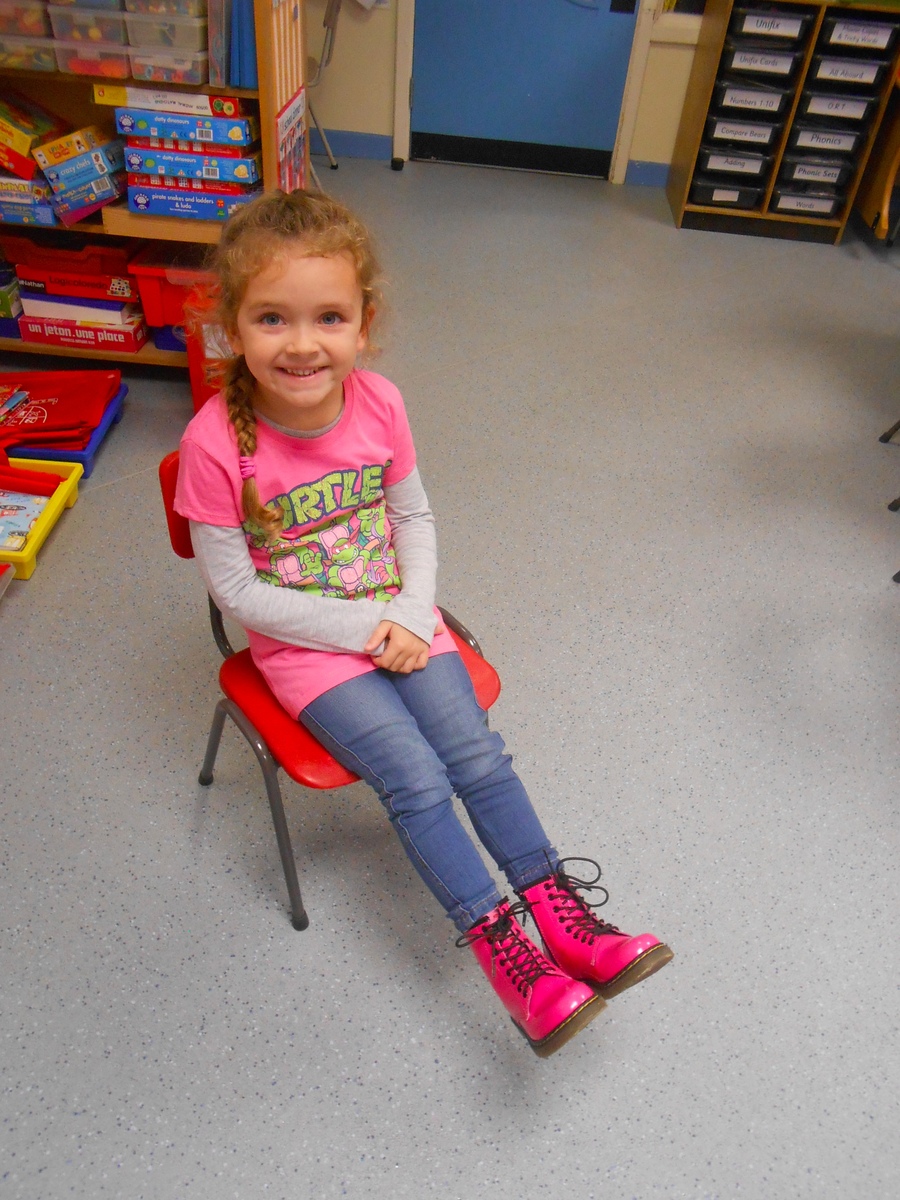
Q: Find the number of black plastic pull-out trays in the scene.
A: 12